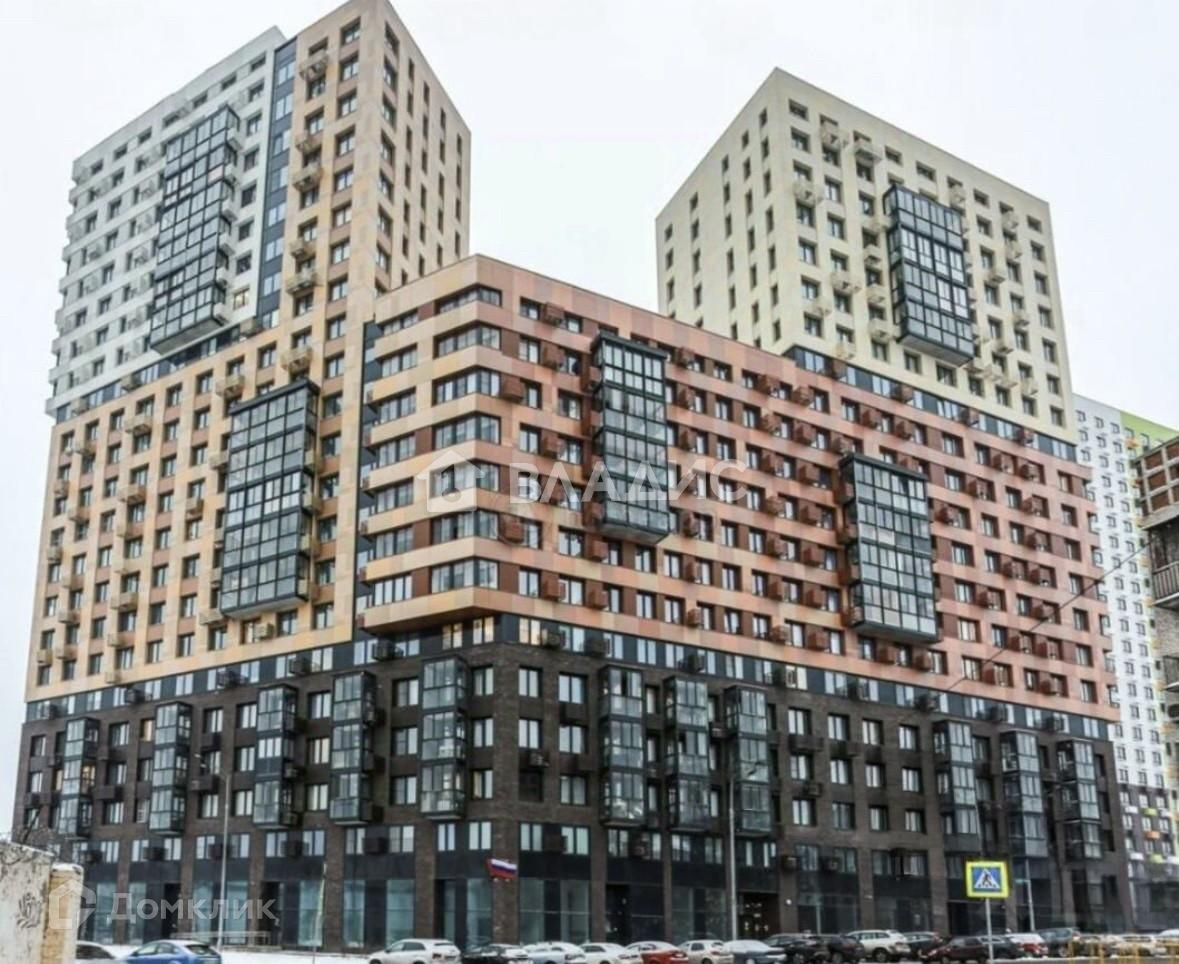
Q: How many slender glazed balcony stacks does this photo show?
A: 11